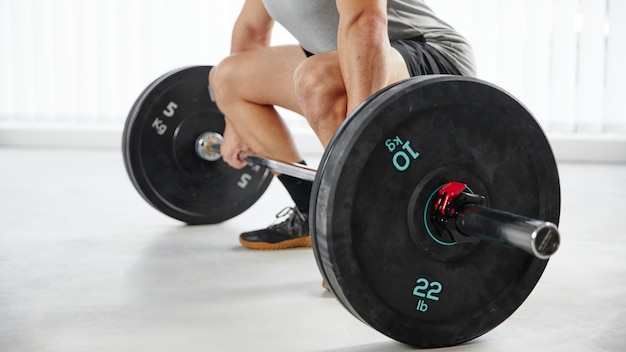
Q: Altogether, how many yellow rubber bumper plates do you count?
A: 0